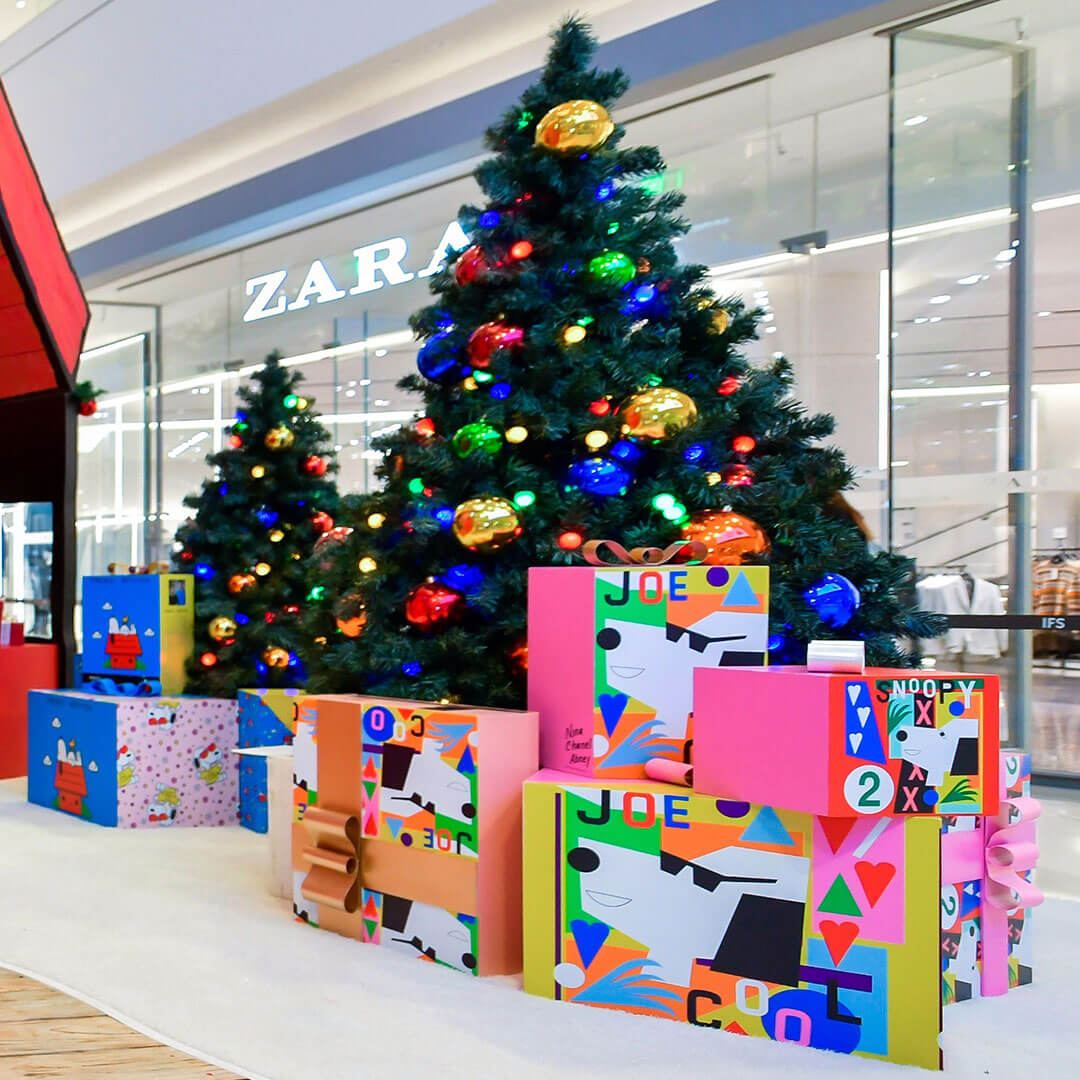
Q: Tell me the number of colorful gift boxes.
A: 8